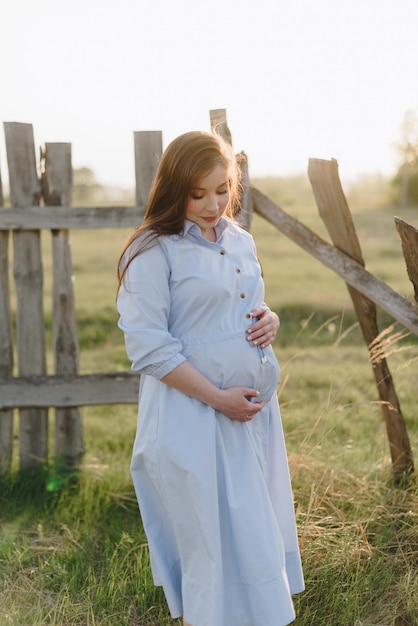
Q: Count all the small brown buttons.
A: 4